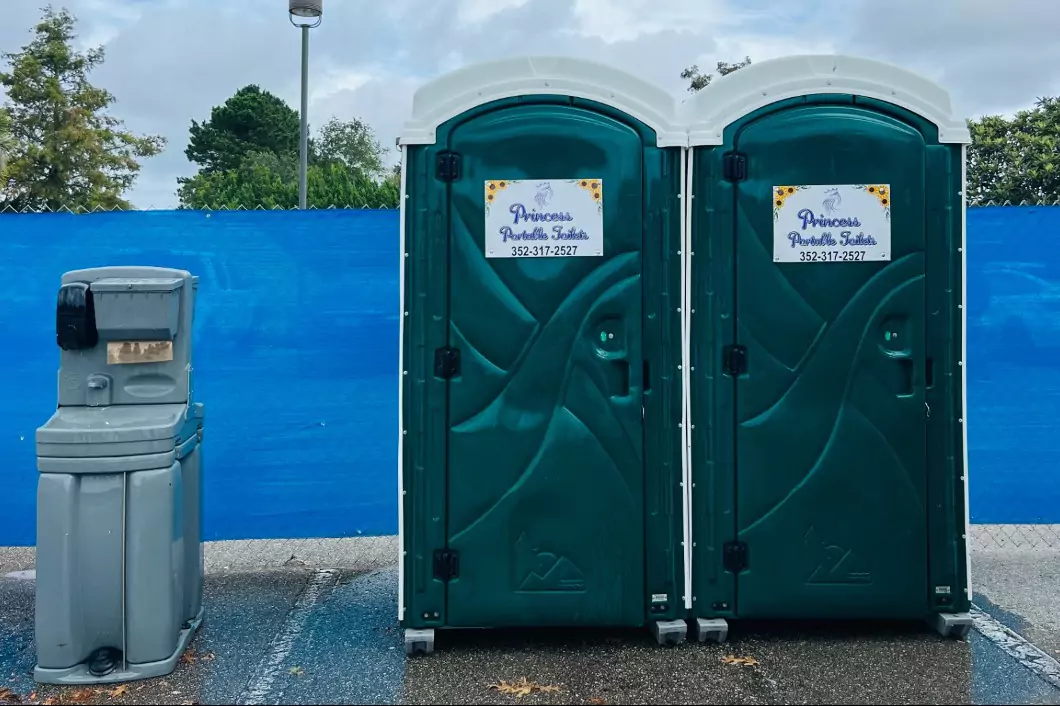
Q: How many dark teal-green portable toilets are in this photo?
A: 2